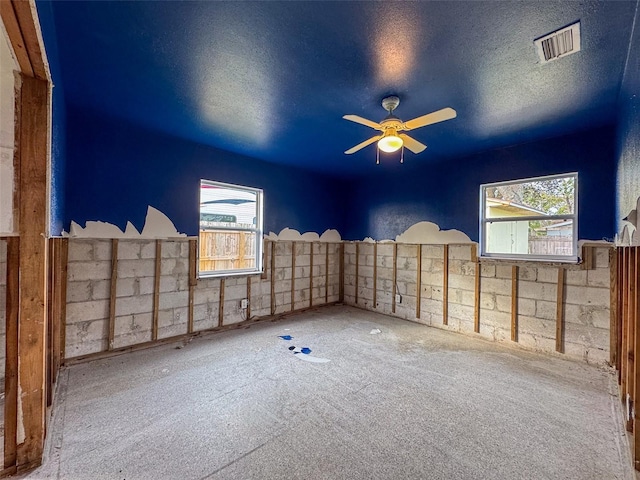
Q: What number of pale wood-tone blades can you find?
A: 4